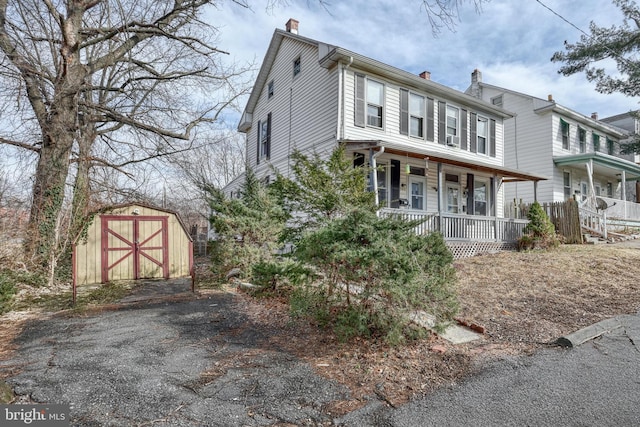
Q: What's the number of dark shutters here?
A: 13